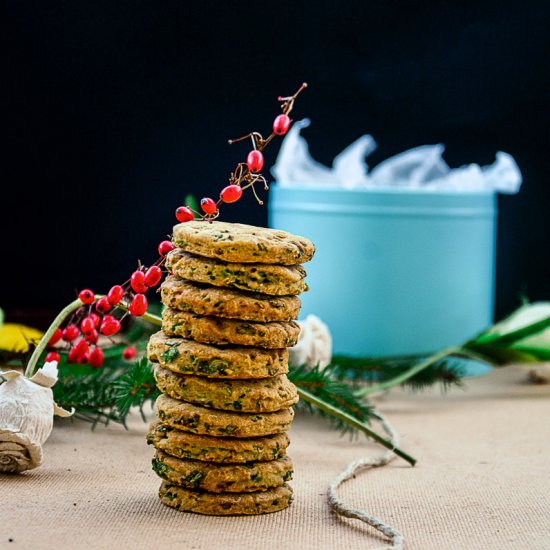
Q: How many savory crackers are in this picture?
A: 10